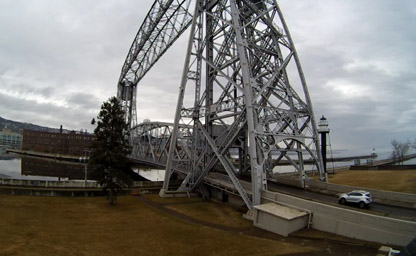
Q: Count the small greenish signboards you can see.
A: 2